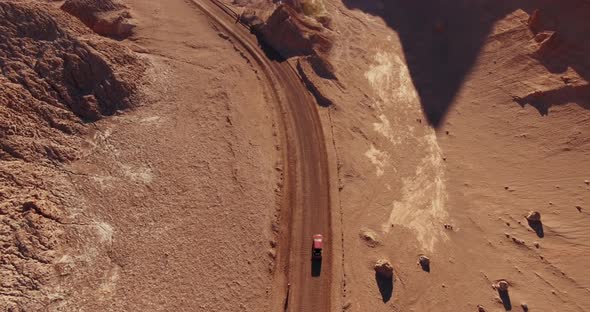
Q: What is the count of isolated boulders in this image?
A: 4